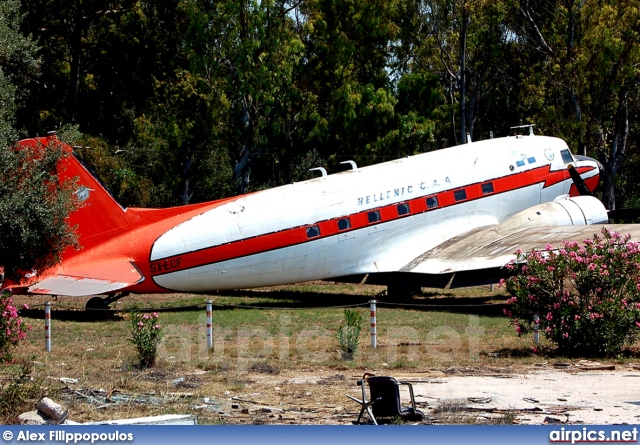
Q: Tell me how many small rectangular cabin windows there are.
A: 7